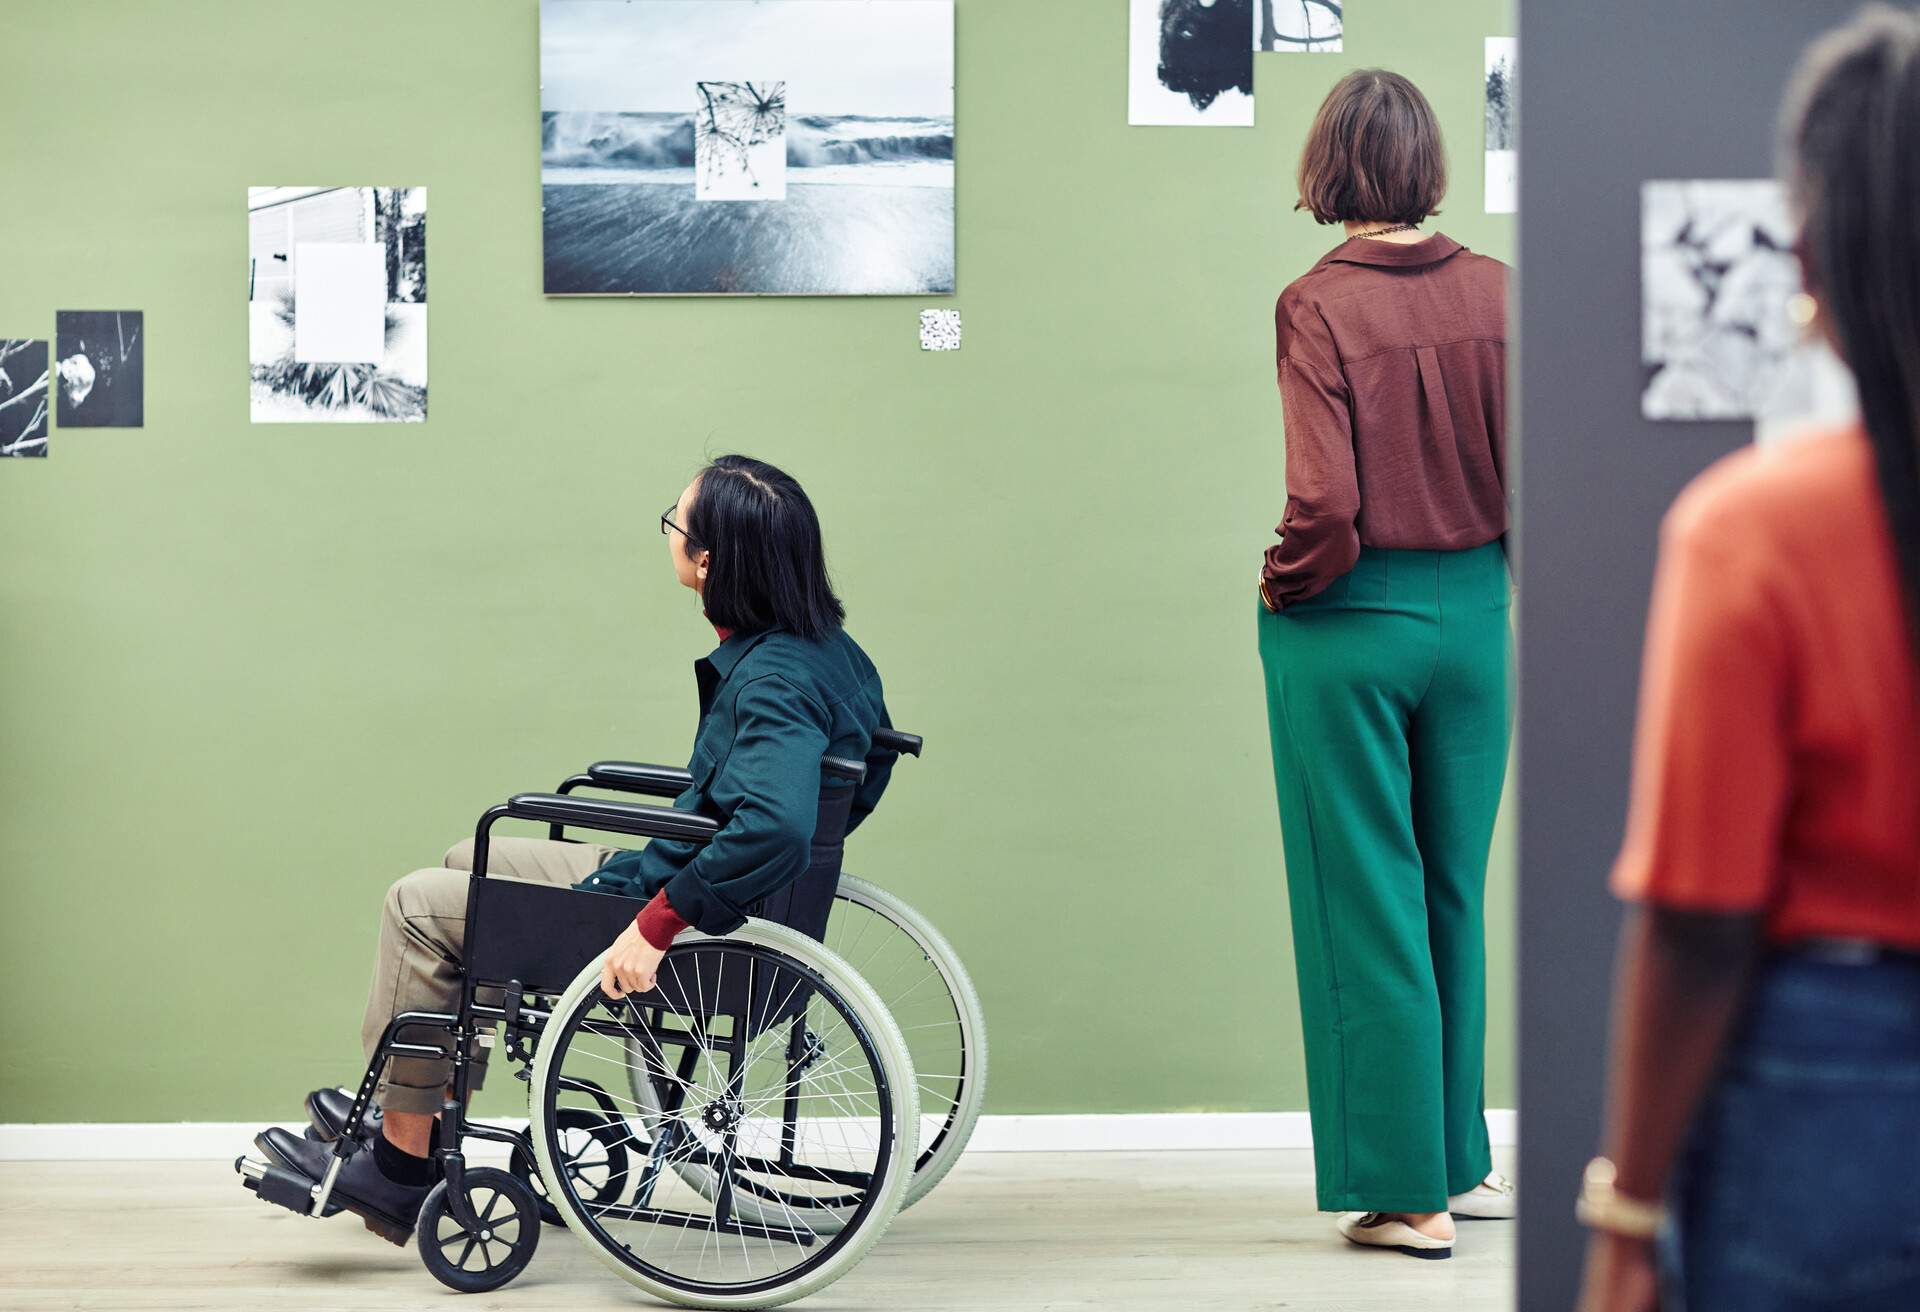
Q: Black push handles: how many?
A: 2